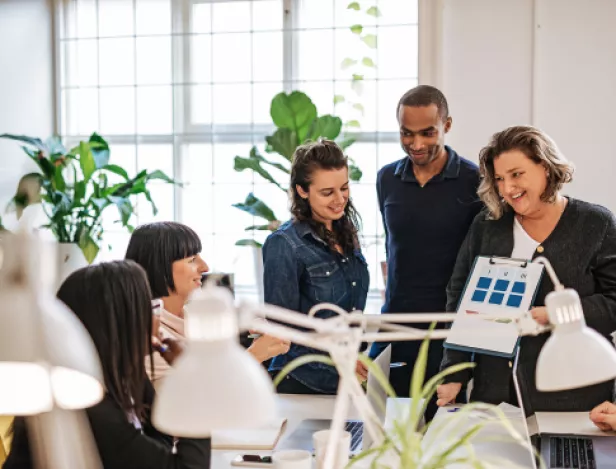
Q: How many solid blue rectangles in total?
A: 6